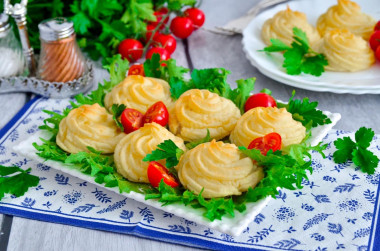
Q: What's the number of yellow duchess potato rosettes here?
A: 9